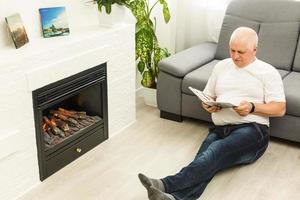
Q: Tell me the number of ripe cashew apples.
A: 0